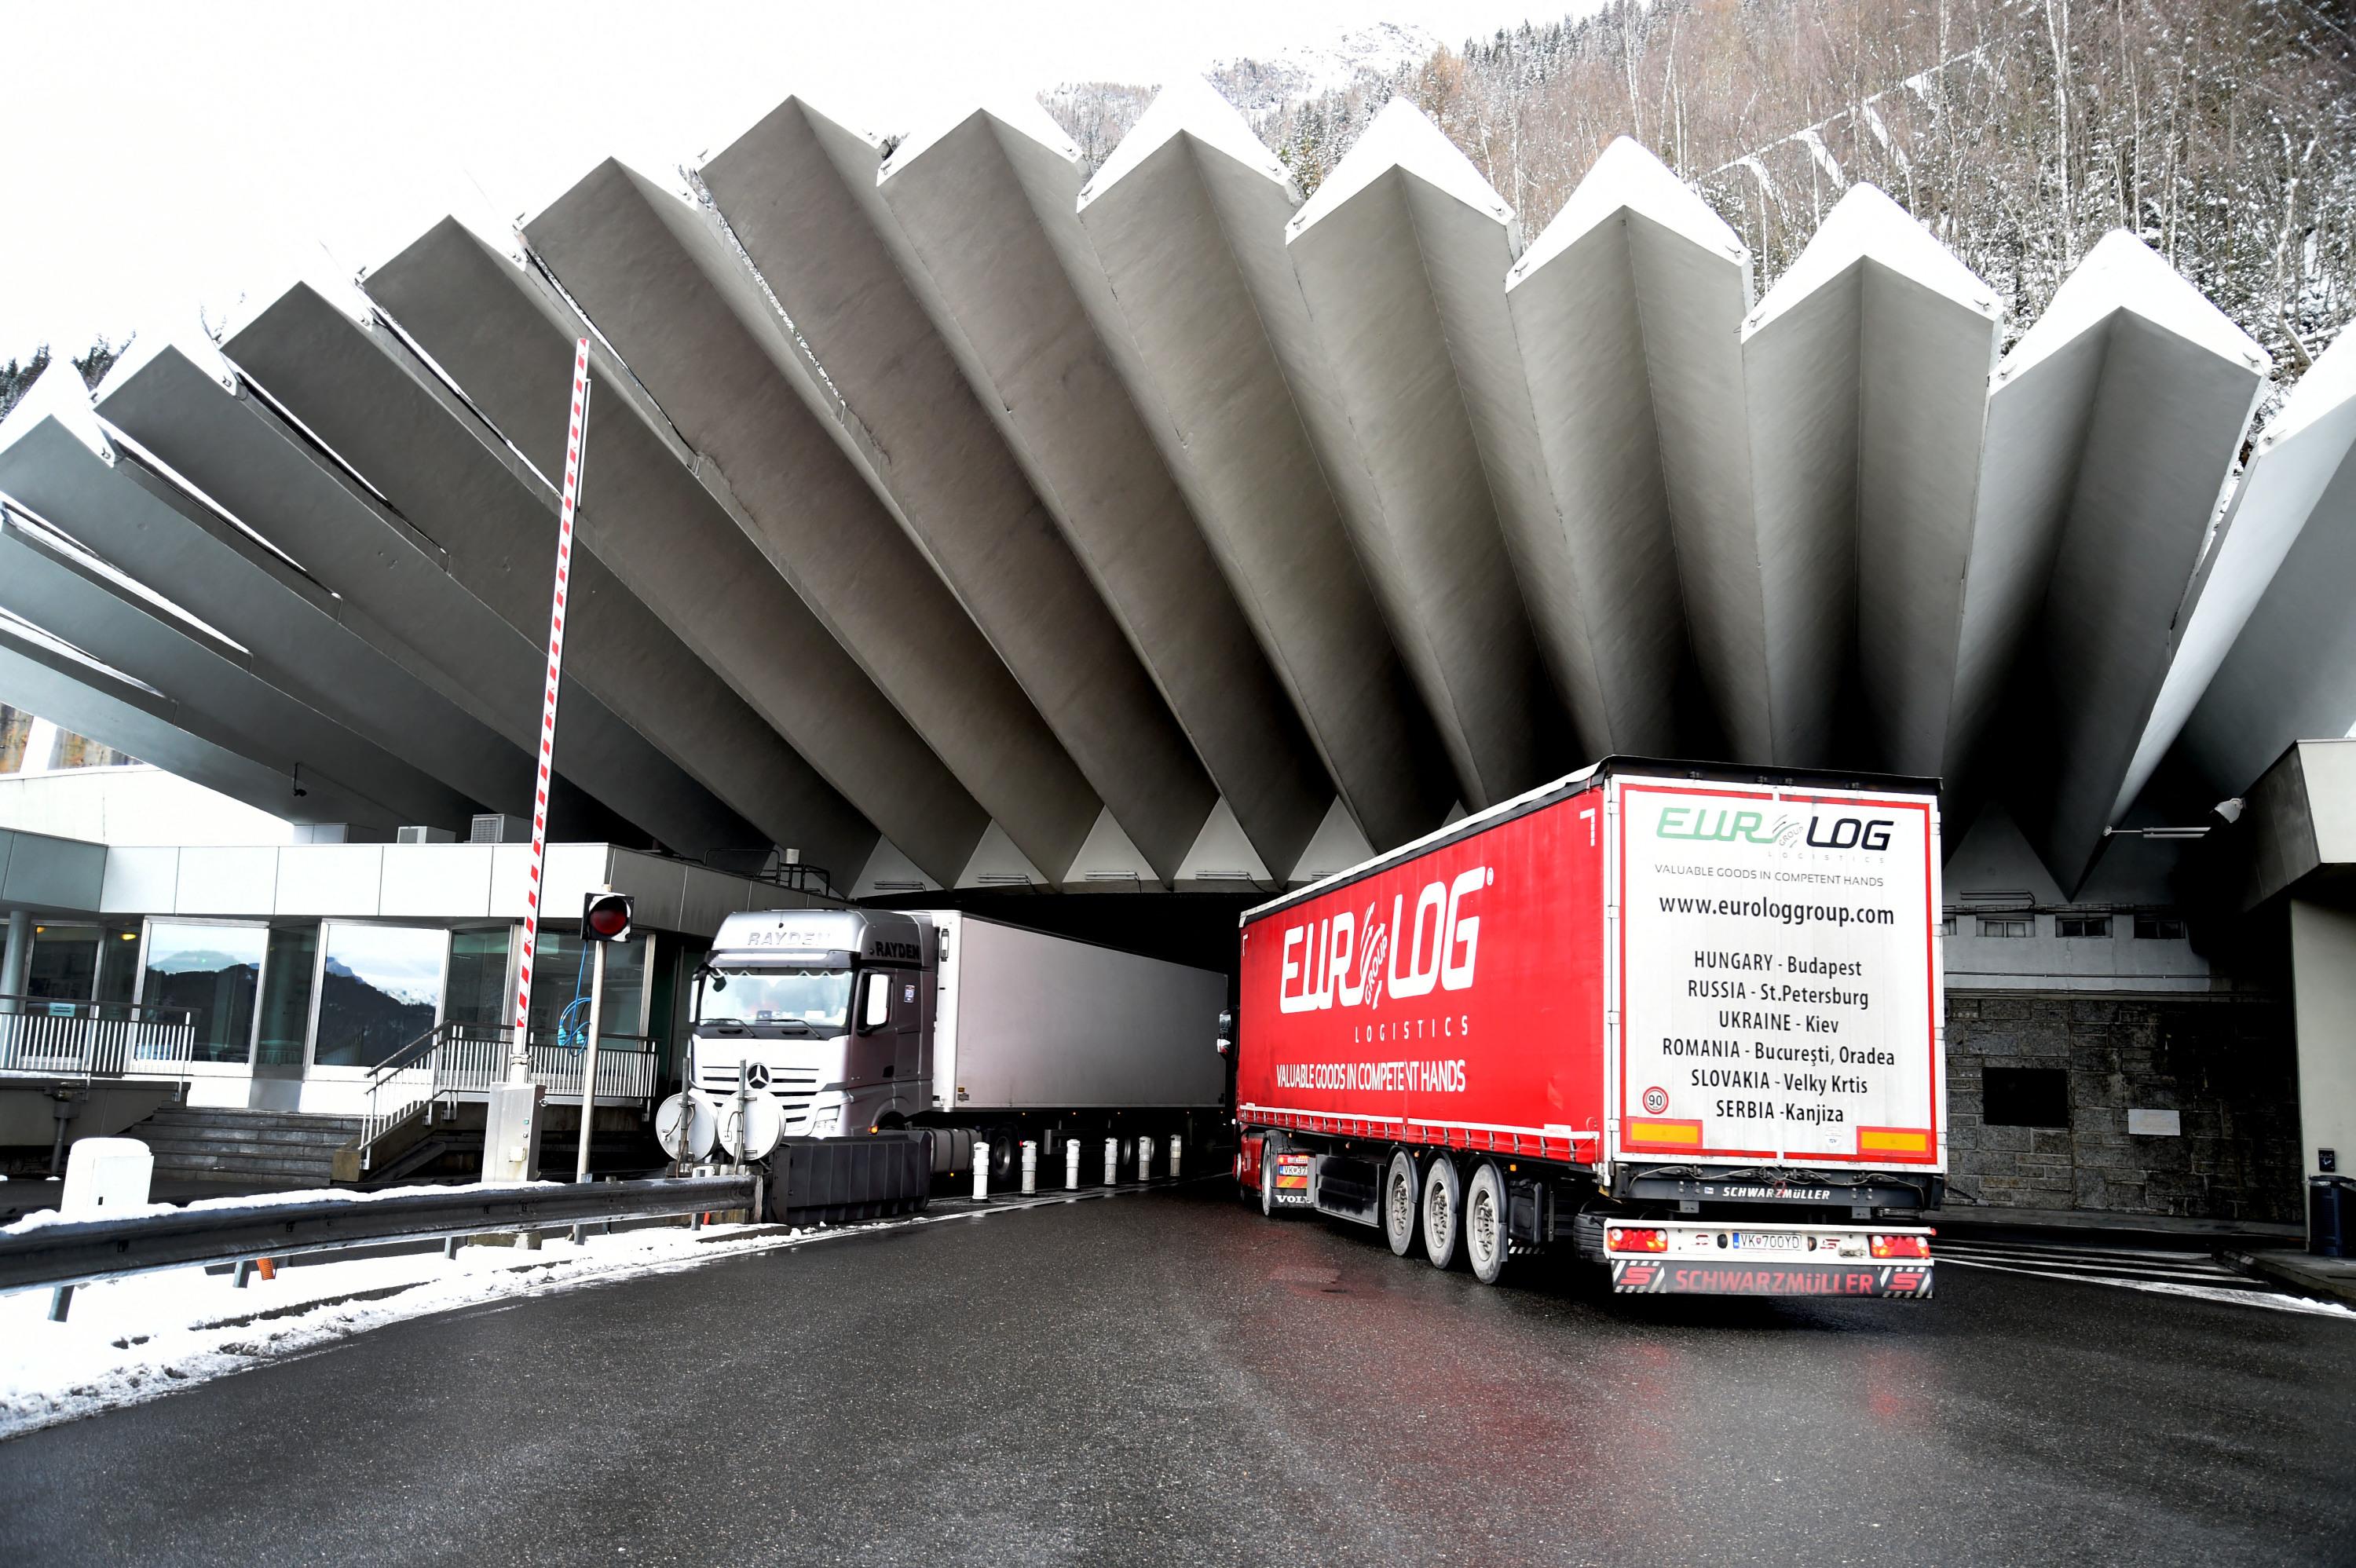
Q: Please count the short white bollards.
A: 6